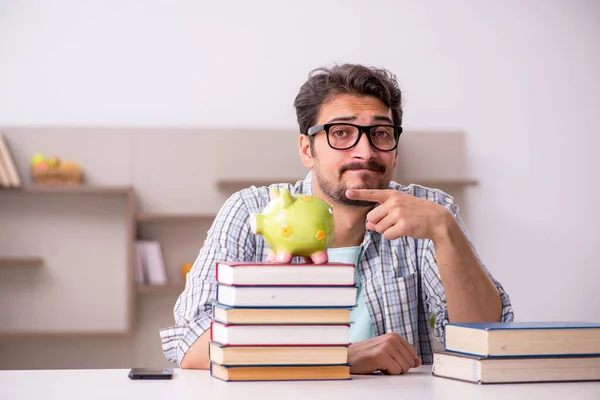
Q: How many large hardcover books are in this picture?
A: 8